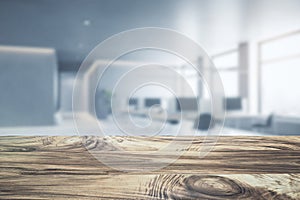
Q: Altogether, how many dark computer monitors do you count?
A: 4